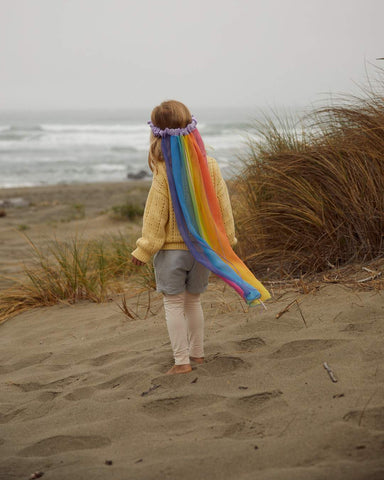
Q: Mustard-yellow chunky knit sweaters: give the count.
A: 1